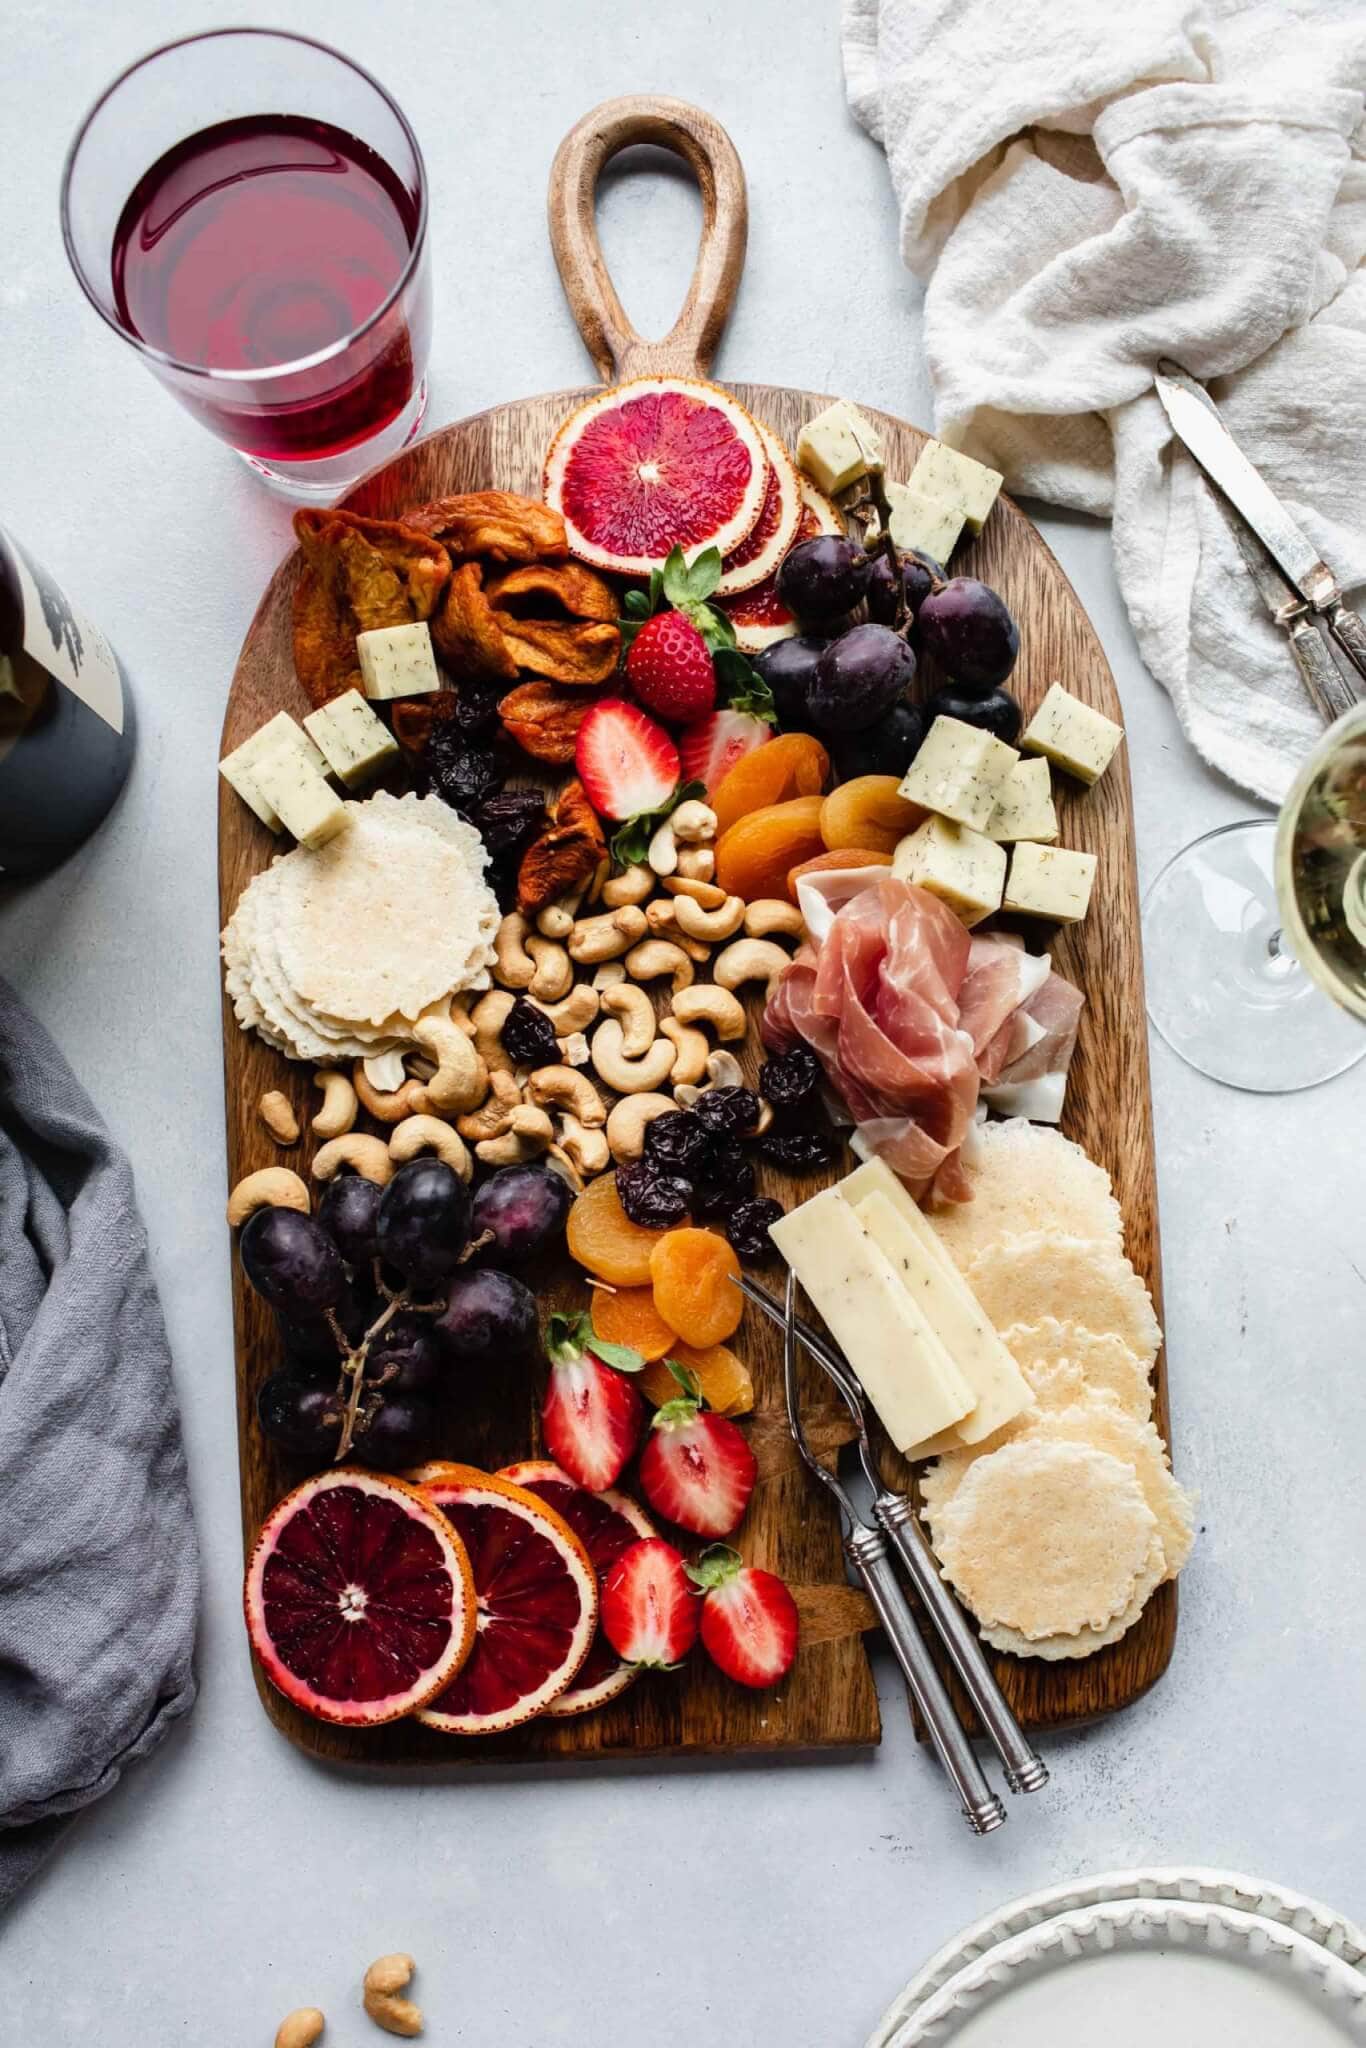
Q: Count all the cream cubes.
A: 12